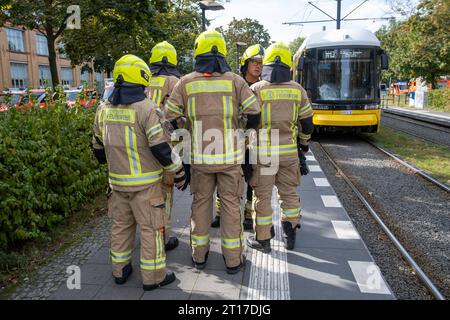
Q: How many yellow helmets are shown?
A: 5